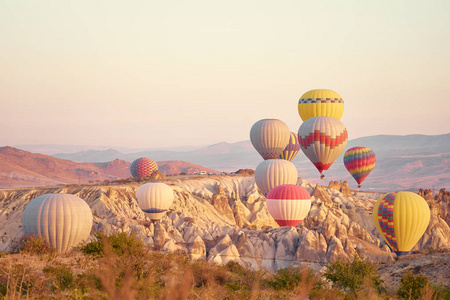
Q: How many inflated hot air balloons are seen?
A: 11